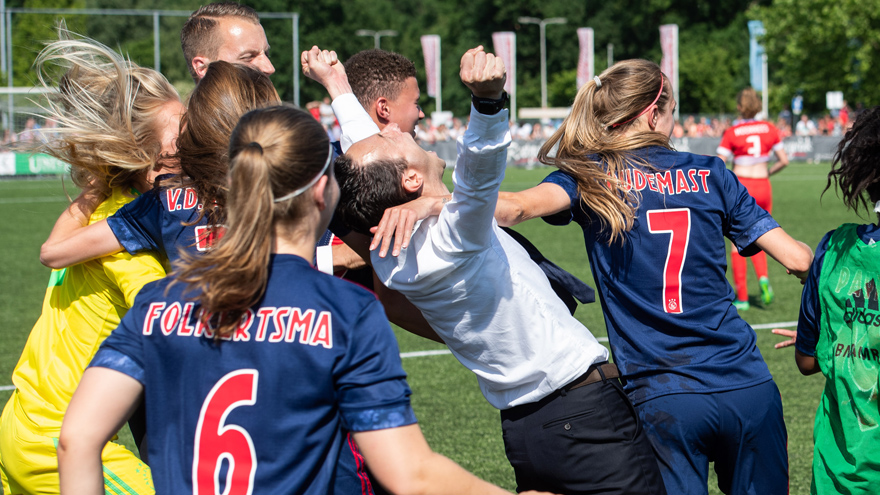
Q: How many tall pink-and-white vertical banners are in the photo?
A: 4